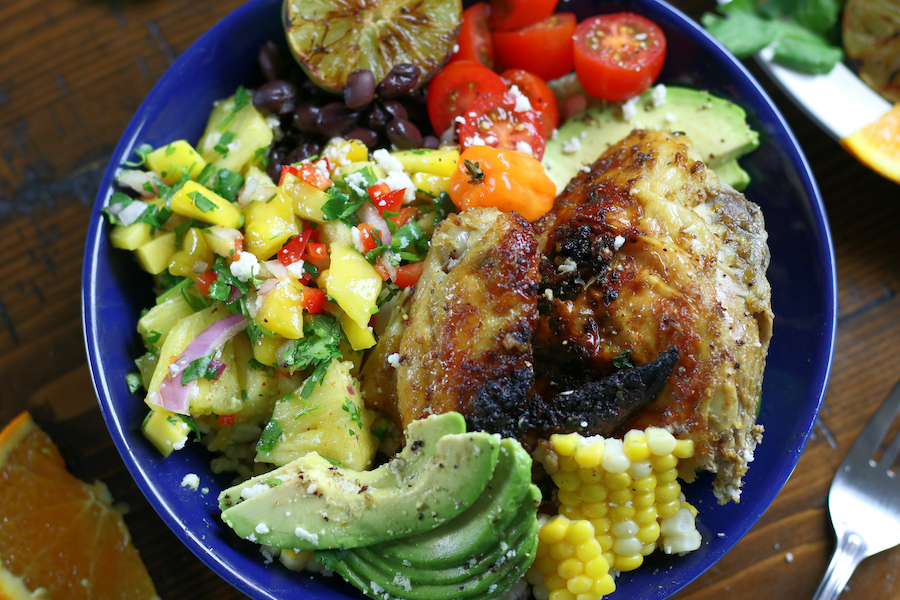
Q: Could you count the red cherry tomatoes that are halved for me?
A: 7